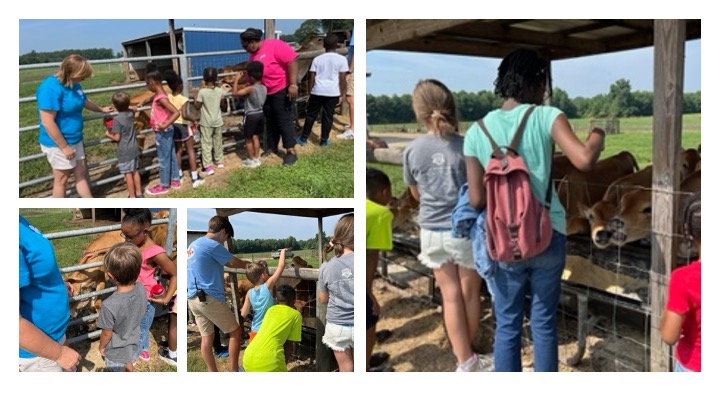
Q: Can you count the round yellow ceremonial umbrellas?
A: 0